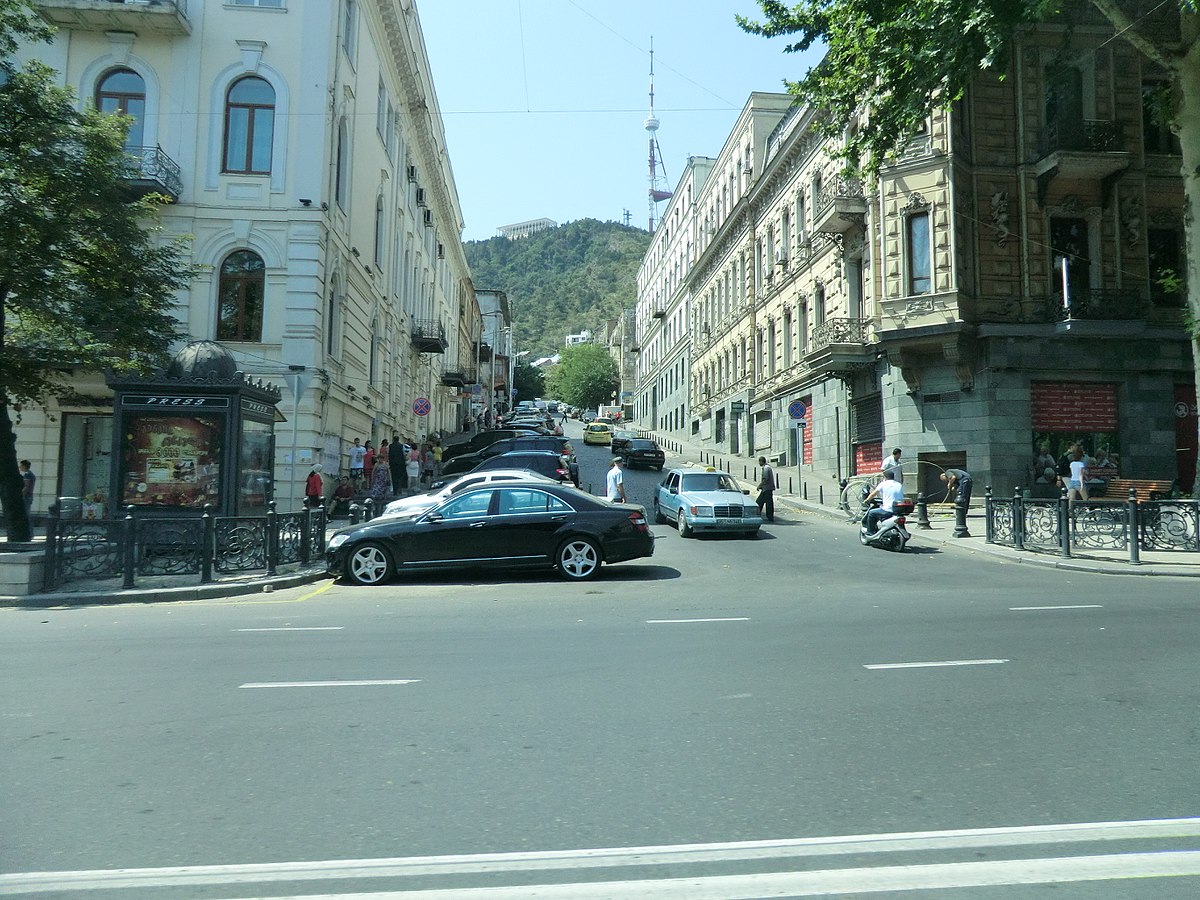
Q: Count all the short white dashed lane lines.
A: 5